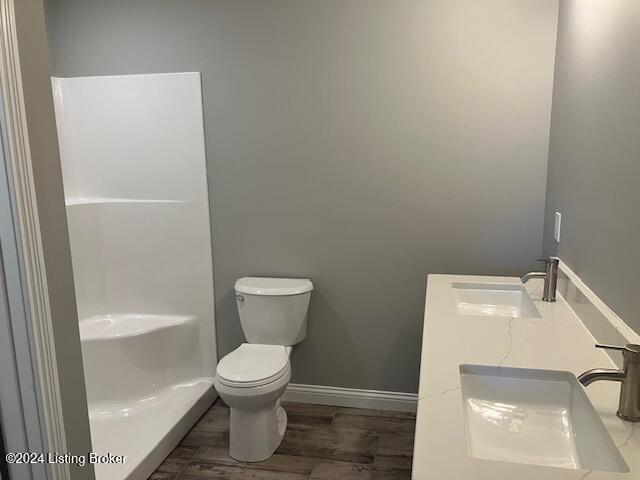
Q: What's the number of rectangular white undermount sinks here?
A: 2